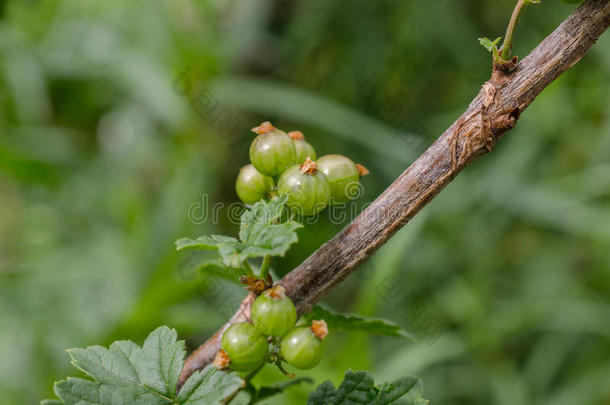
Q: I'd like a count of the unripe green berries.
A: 8